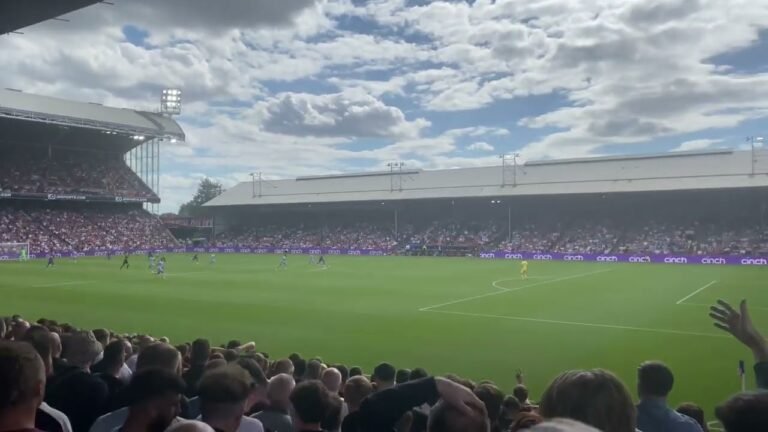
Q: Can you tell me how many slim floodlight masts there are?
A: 4